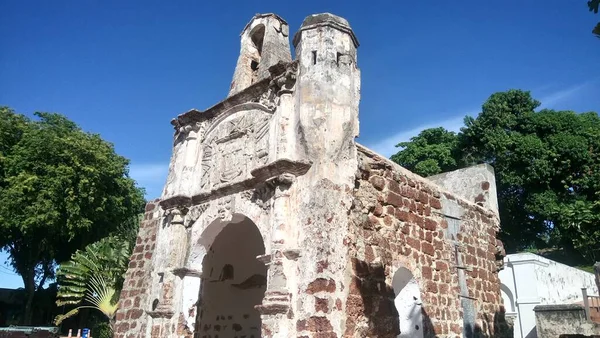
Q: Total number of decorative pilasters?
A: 4